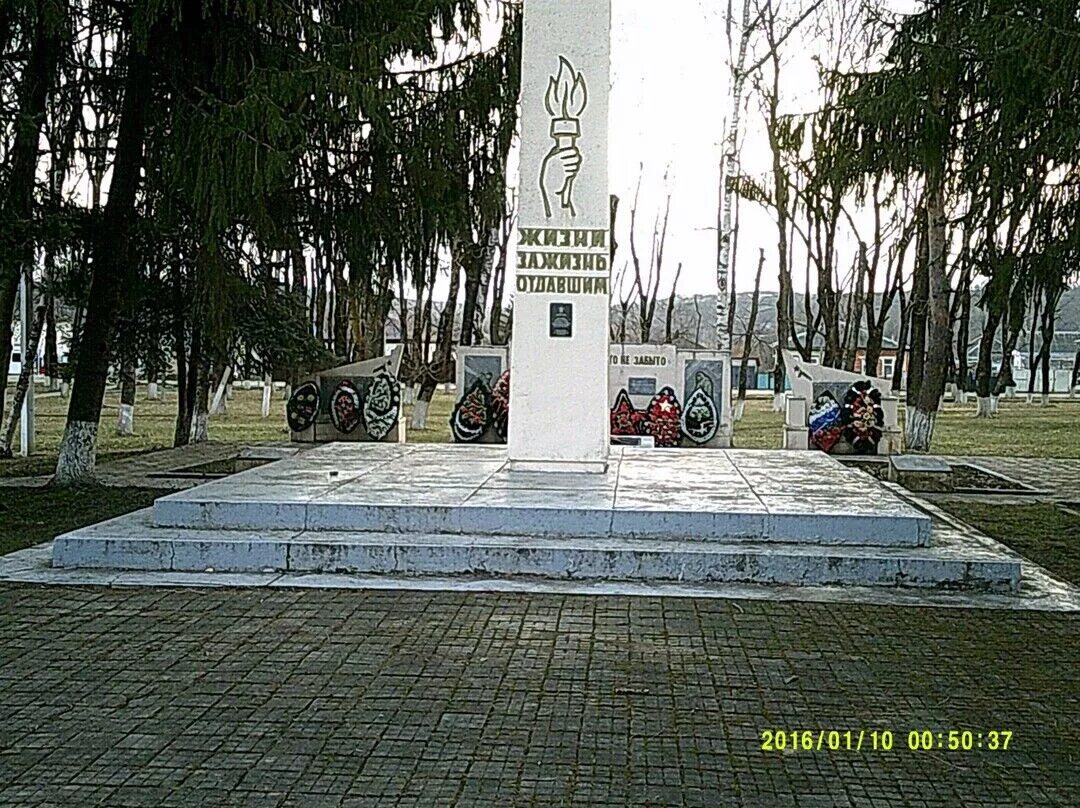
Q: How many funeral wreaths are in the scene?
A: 10